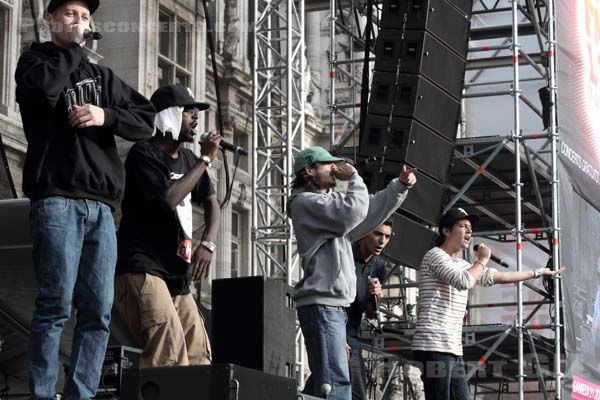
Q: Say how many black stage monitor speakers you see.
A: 2